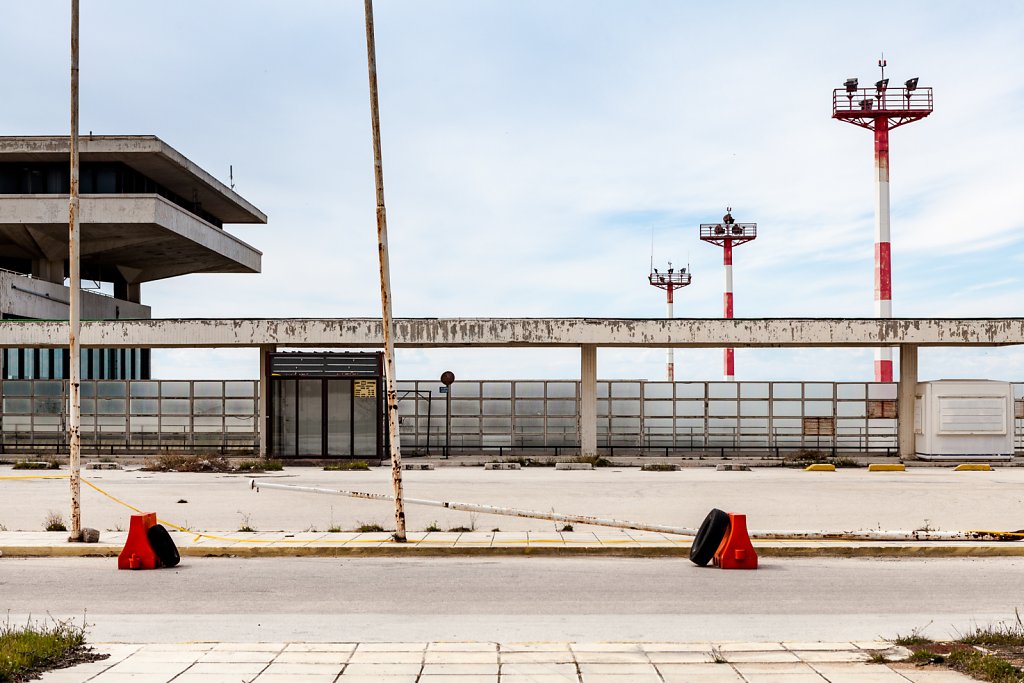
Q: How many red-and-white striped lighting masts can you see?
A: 3